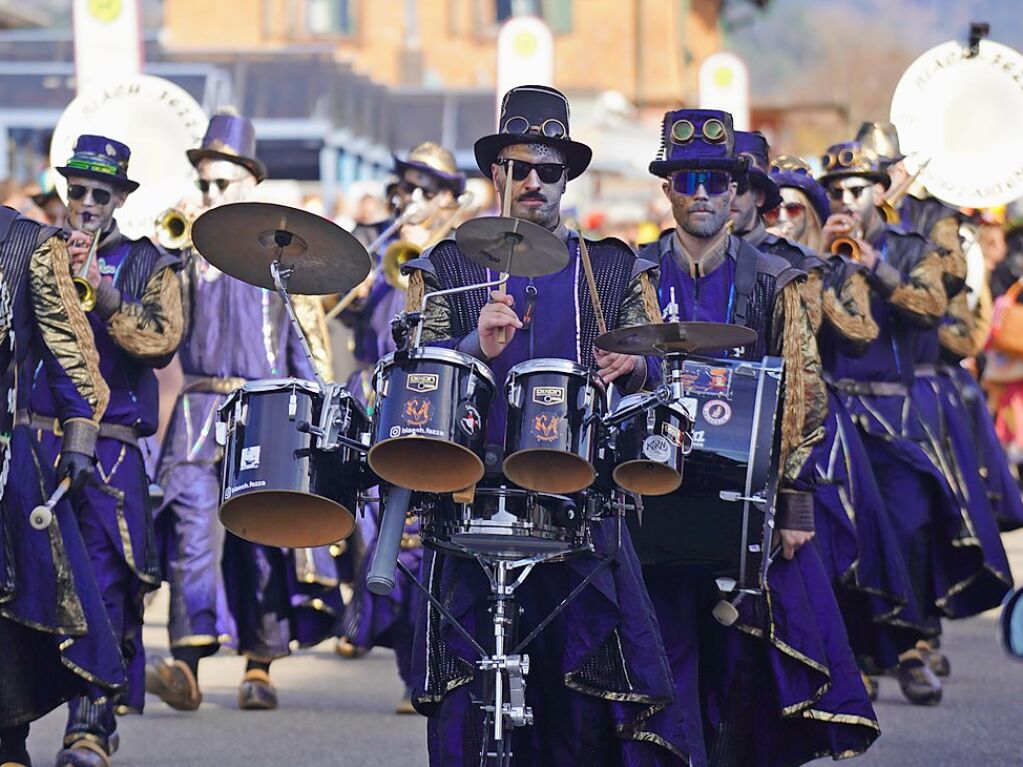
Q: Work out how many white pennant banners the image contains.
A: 3